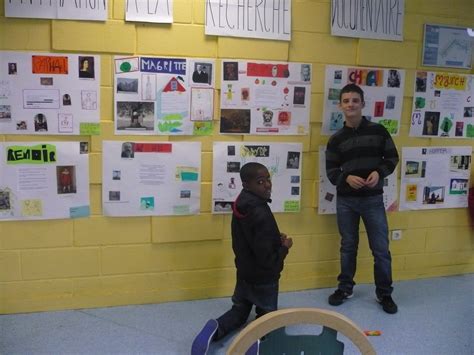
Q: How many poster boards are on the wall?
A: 10